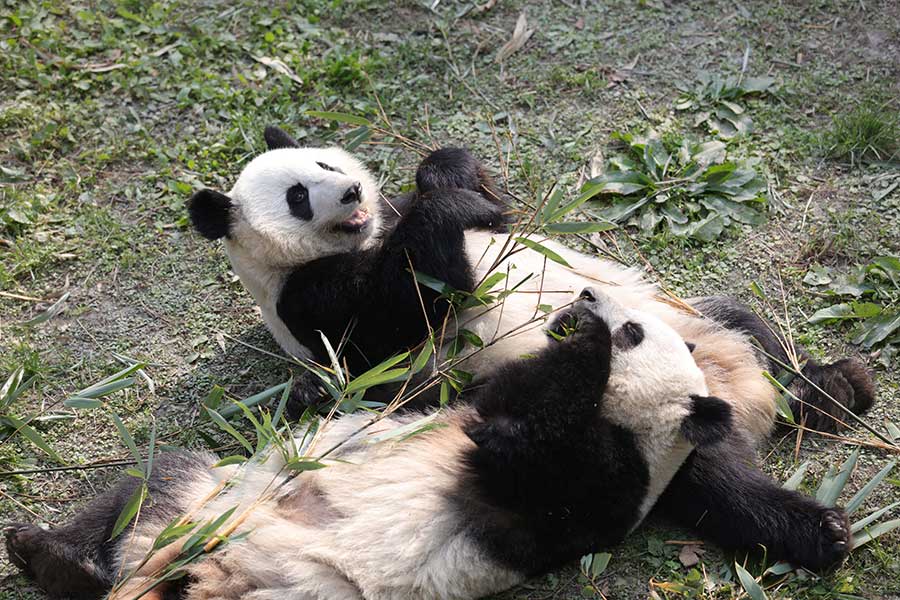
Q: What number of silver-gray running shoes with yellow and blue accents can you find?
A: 0